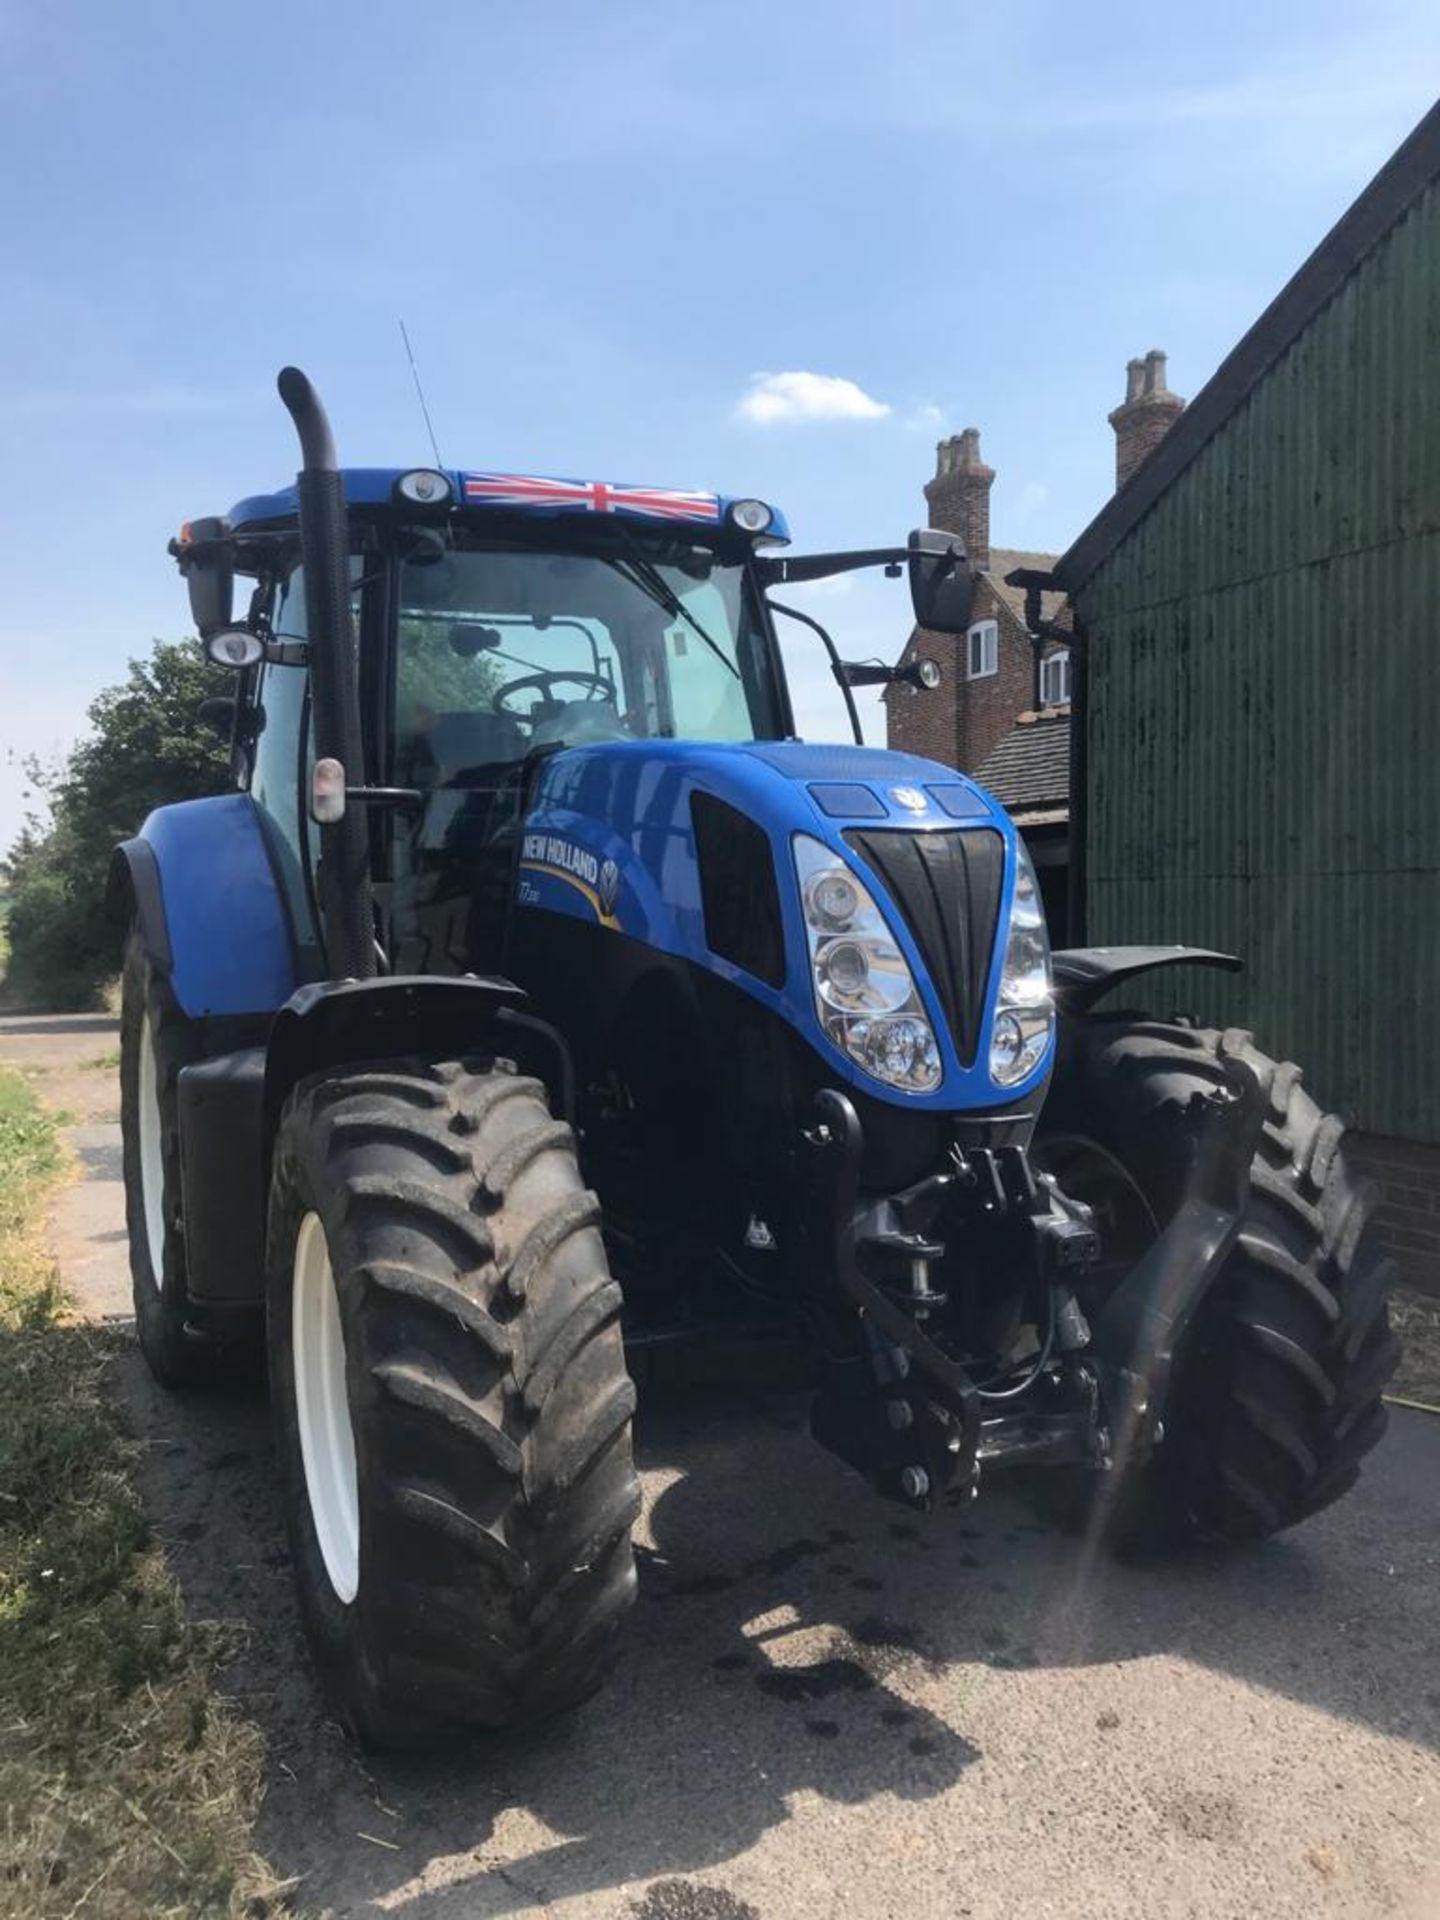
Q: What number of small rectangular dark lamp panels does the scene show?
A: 2